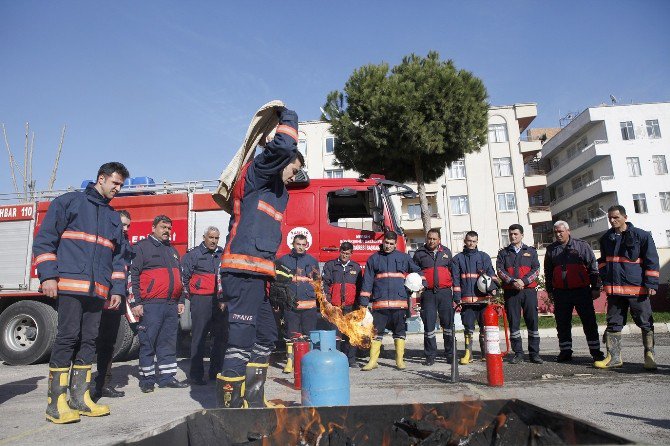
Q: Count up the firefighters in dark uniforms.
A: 13